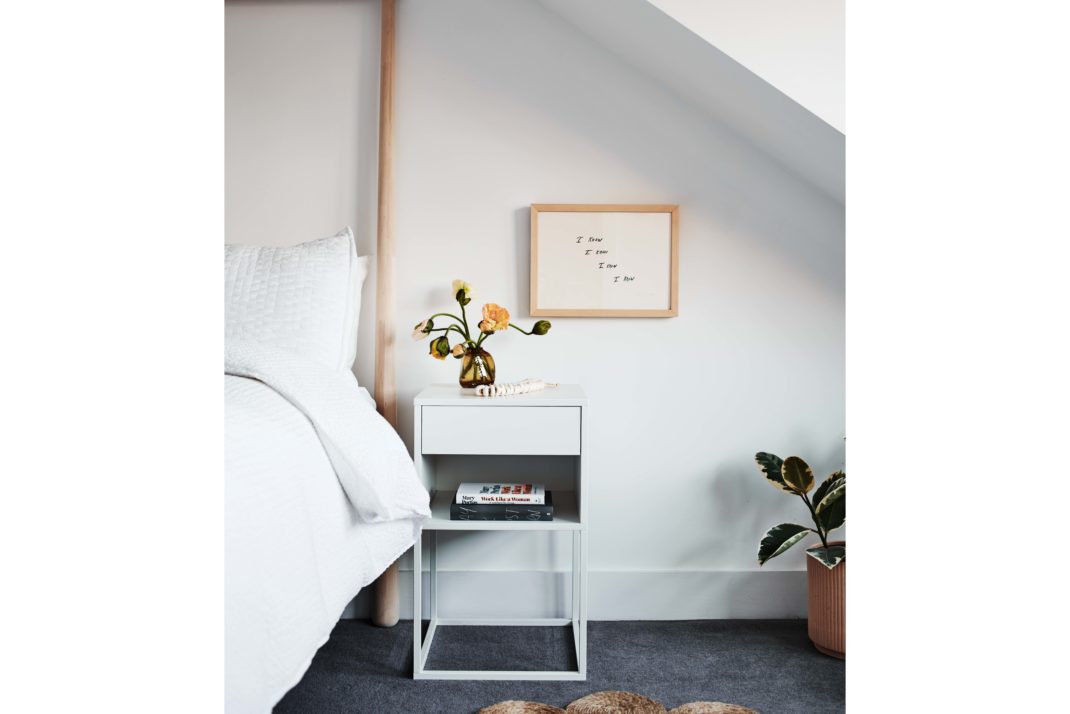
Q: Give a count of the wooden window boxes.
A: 0